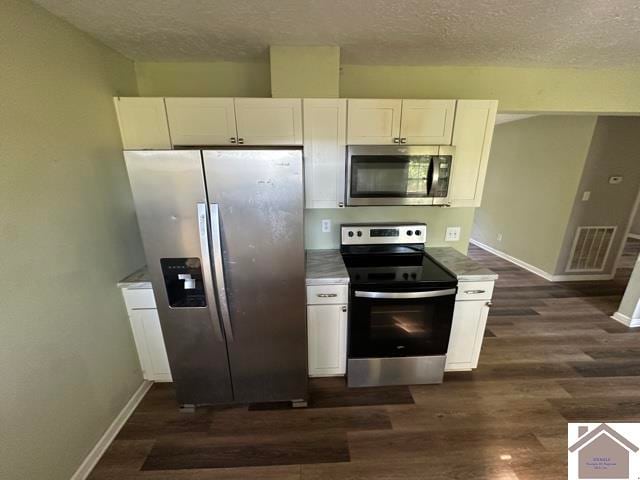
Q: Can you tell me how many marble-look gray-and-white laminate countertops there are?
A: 3